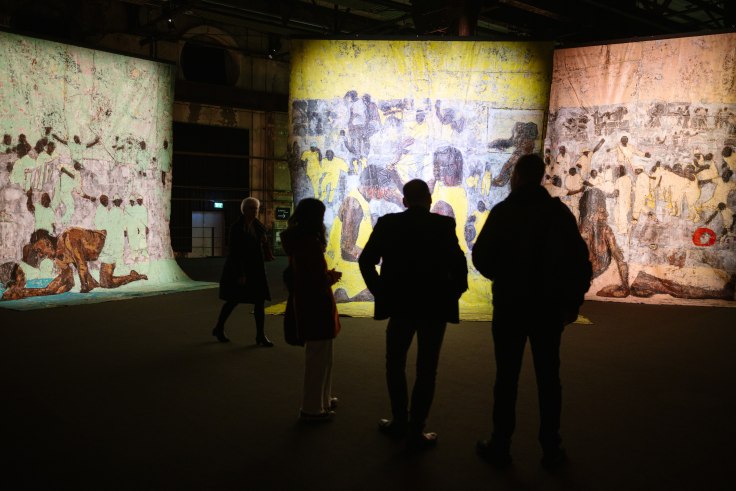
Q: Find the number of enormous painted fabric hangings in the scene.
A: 3